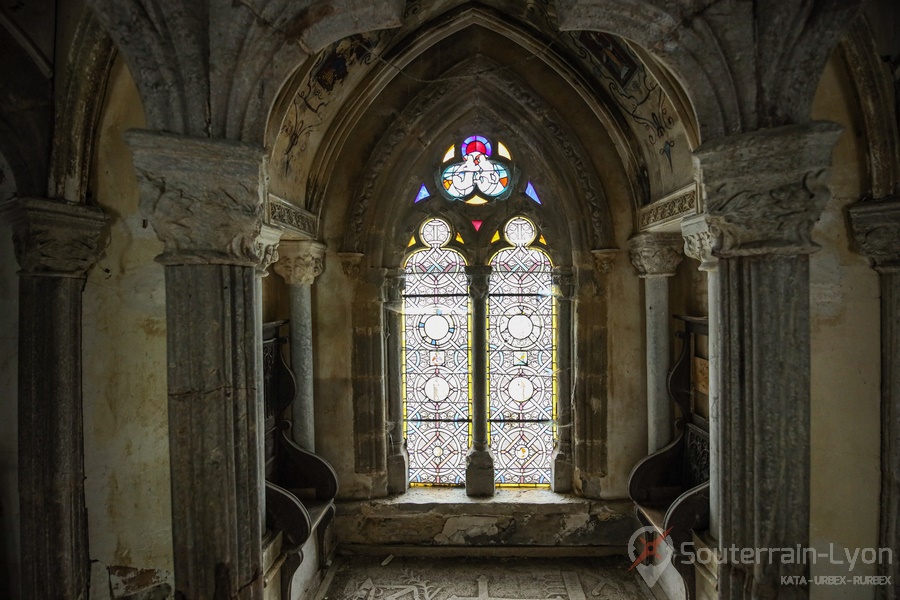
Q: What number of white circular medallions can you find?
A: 4